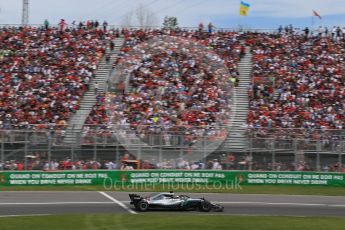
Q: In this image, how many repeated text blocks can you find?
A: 3